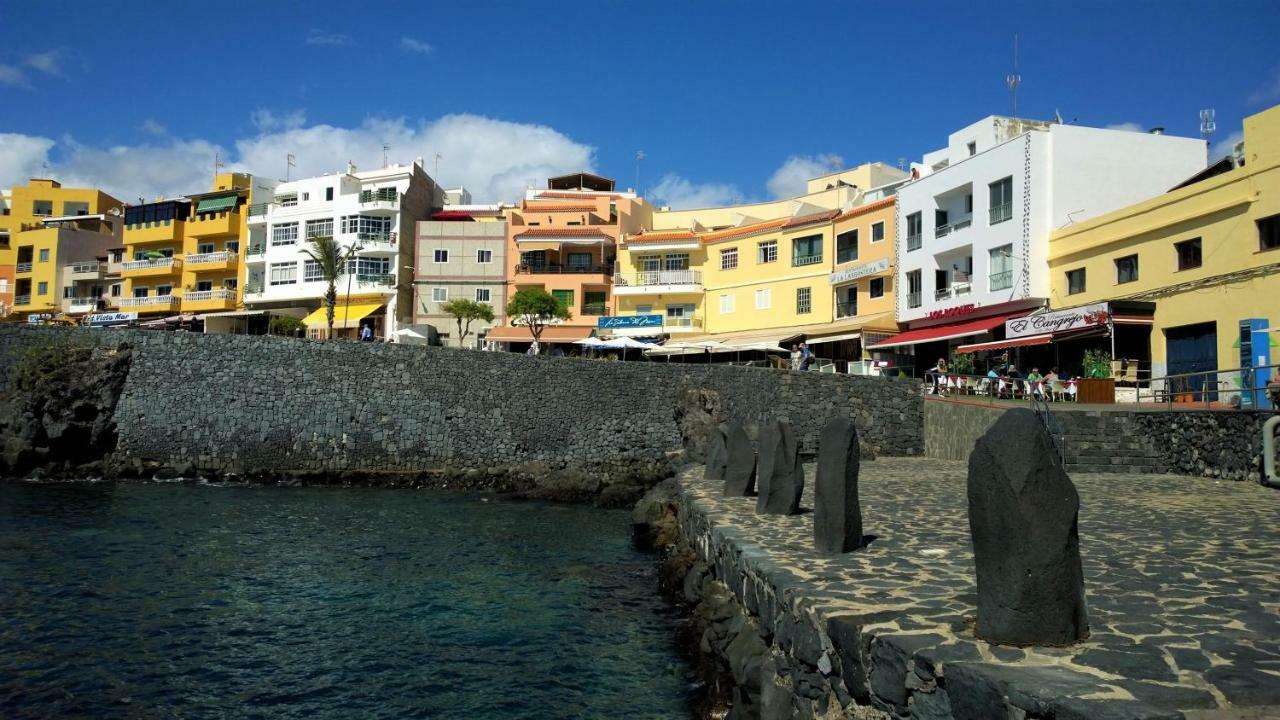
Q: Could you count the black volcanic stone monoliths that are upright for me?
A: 5